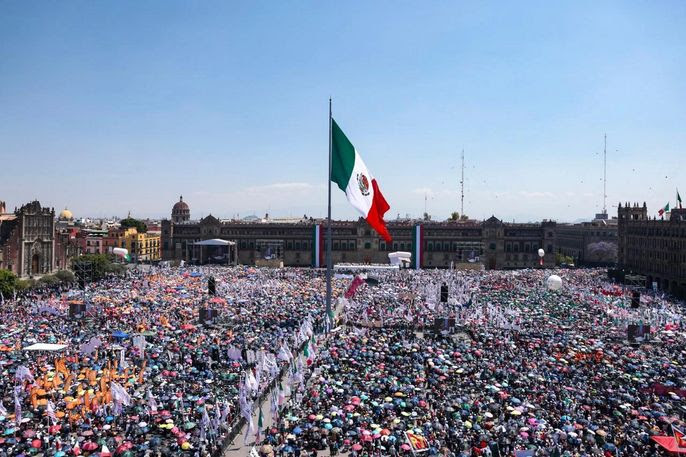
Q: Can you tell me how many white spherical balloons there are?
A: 2